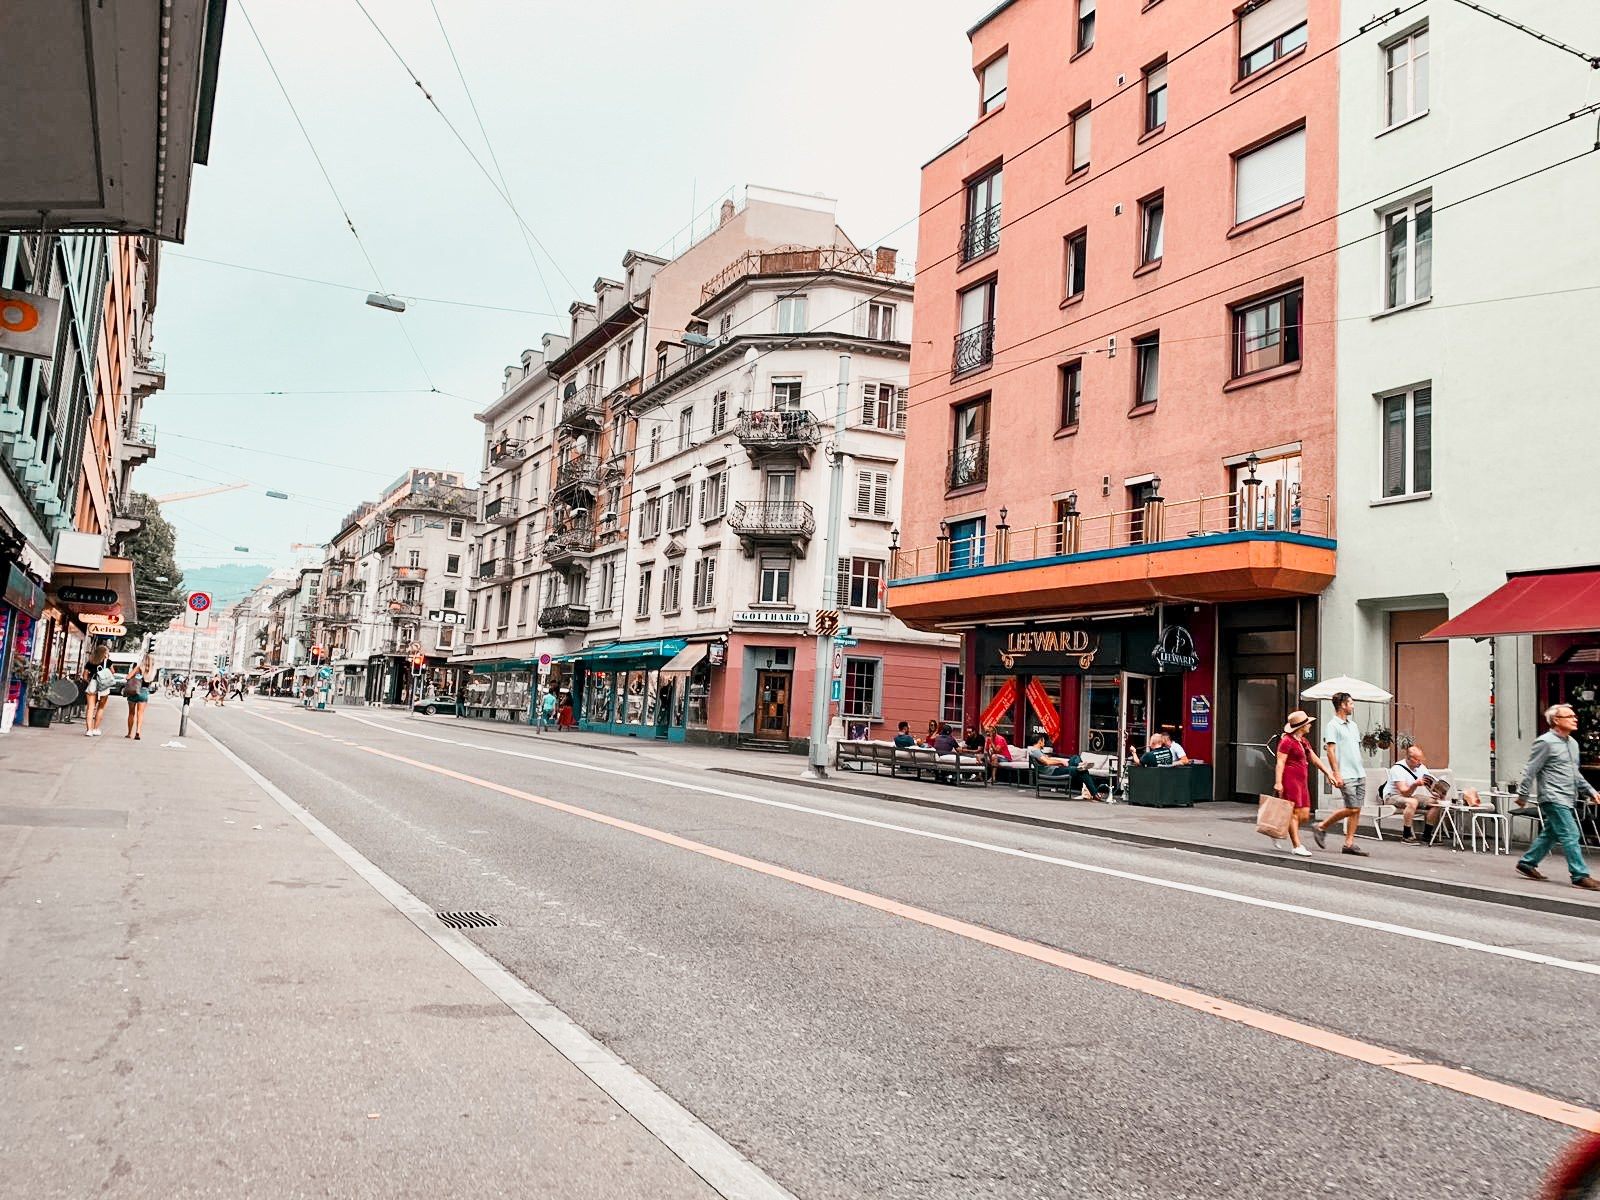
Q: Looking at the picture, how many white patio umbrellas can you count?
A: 1